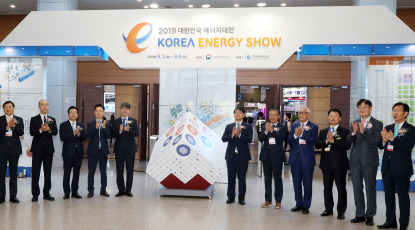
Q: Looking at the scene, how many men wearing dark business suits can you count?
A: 11